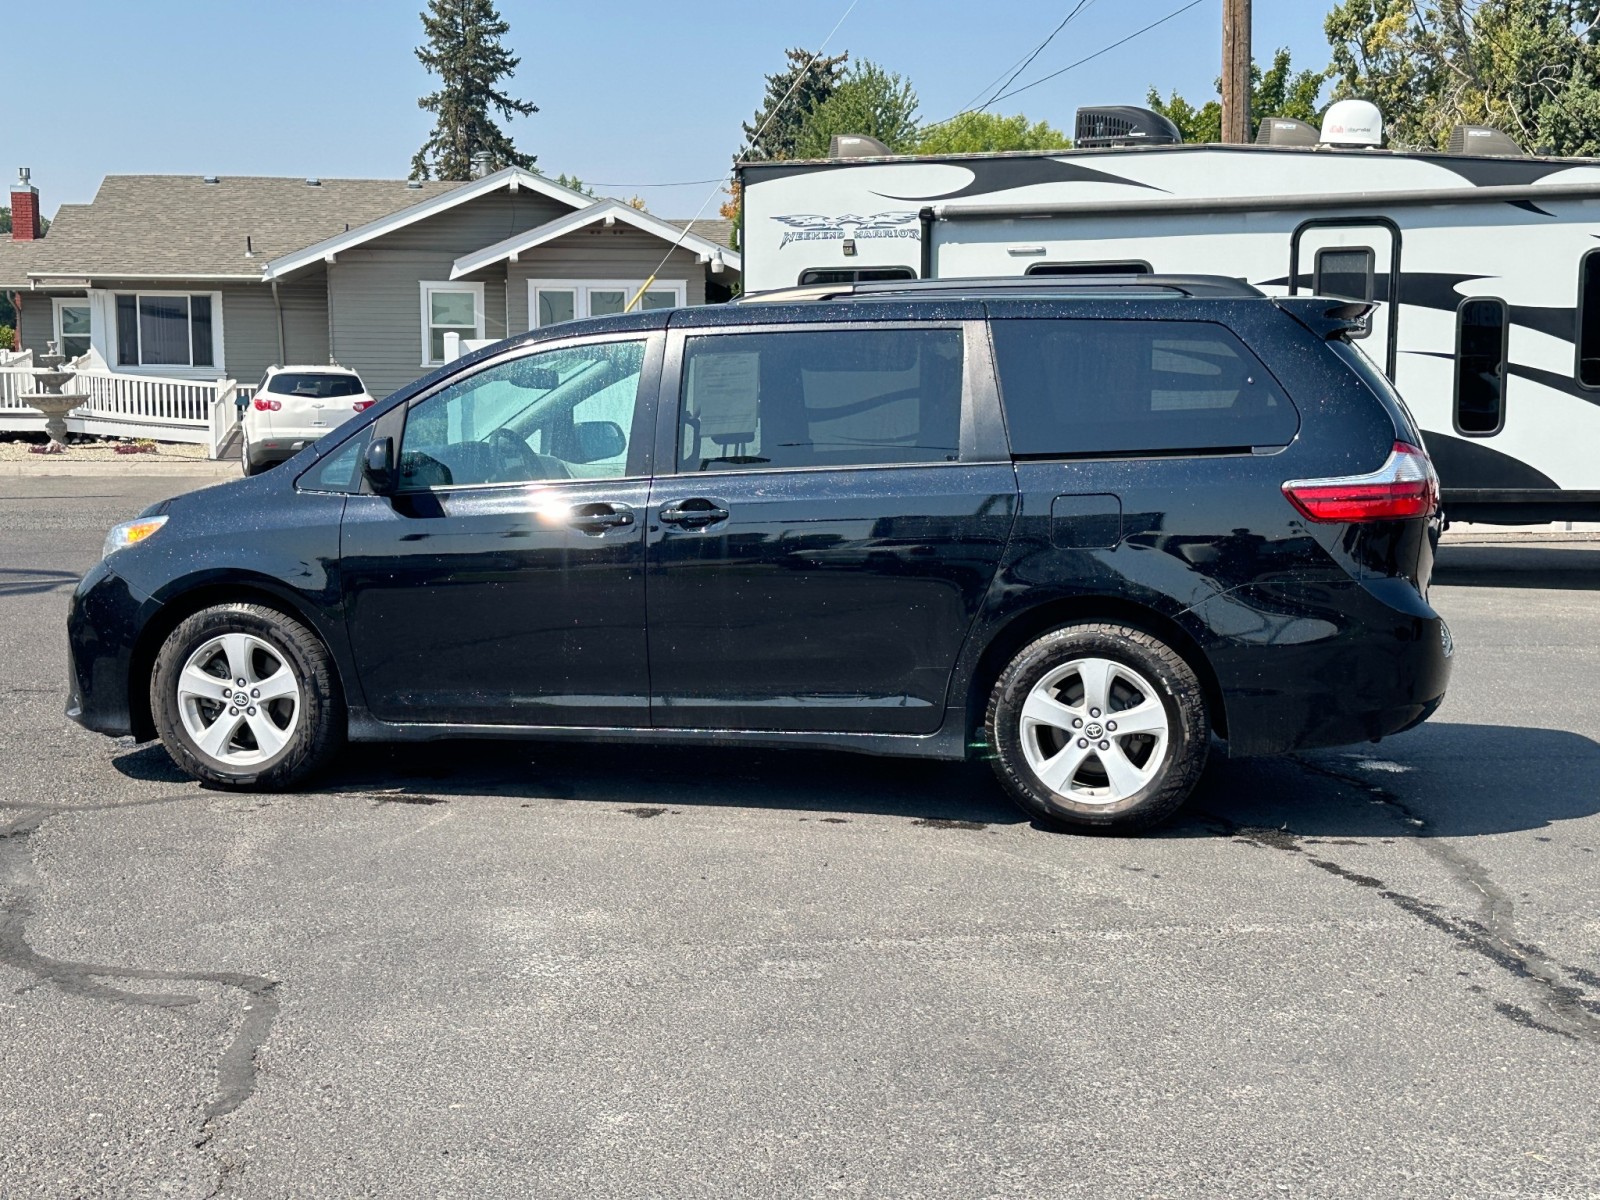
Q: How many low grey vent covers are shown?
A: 3